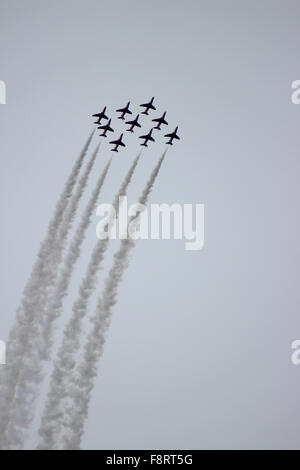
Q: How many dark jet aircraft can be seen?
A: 9